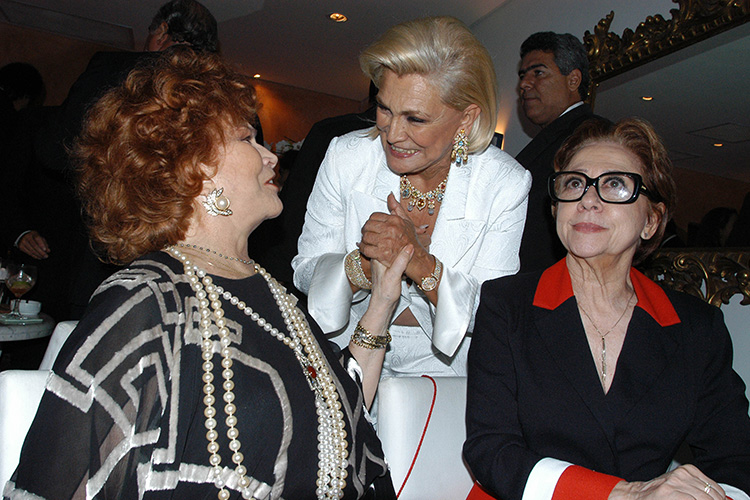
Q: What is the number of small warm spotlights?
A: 4